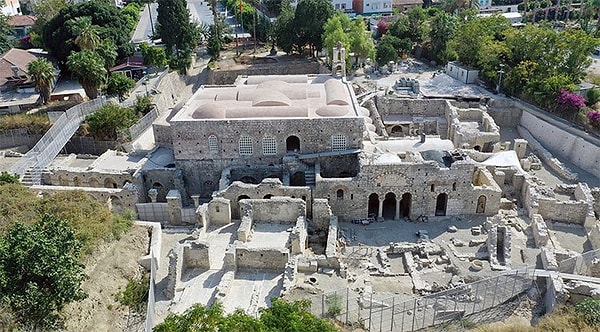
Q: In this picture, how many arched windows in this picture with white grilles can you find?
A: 4